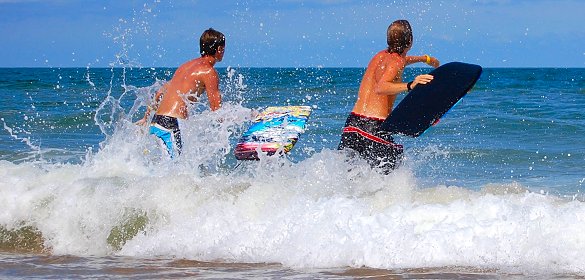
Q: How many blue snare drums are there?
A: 0